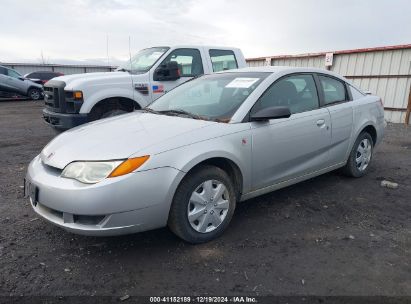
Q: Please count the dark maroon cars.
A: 1